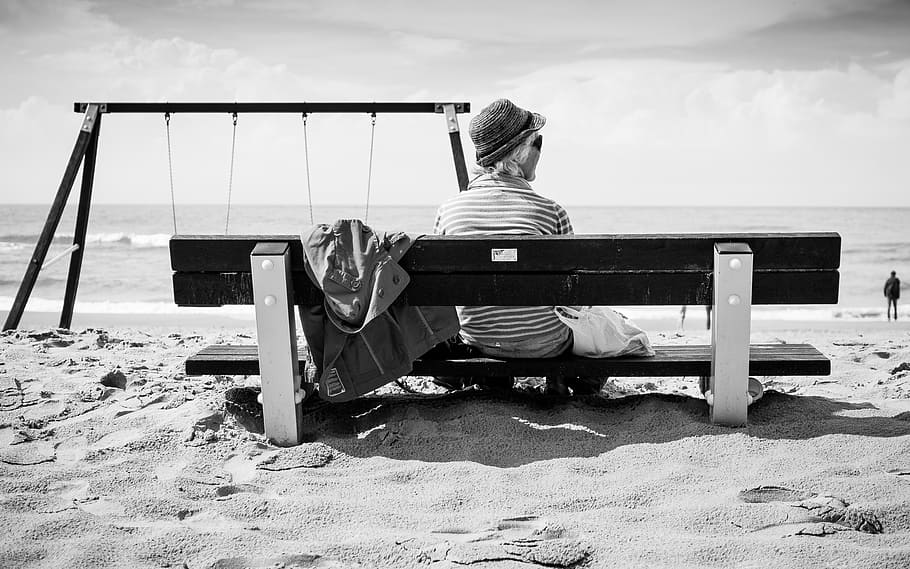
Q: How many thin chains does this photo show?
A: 4